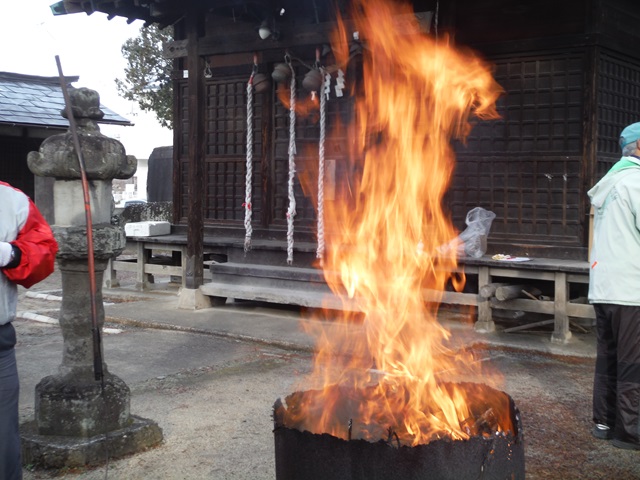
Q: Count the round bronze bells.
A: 3